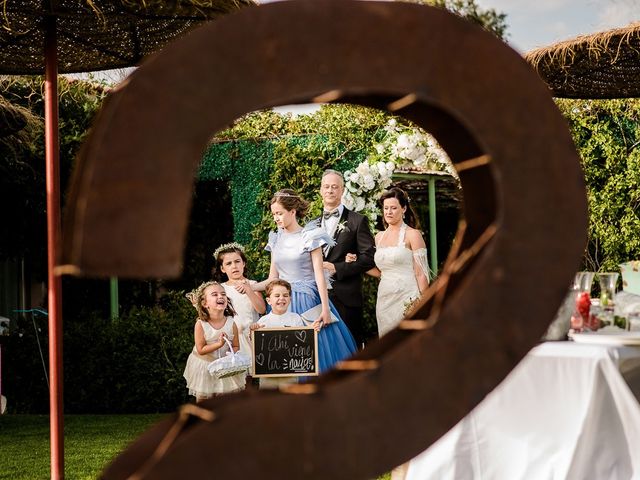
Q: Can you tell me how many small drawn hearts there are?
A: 2